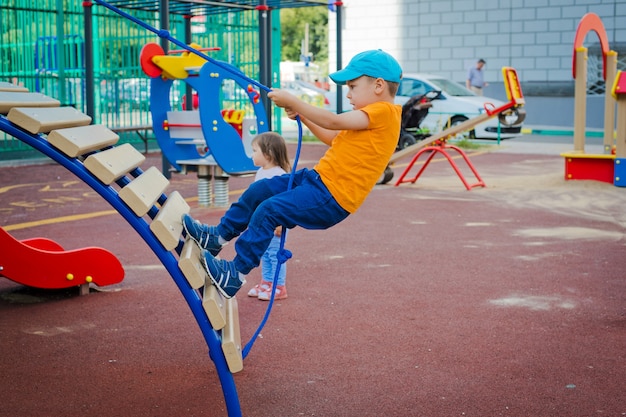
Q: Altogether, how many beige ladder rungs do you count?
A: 10